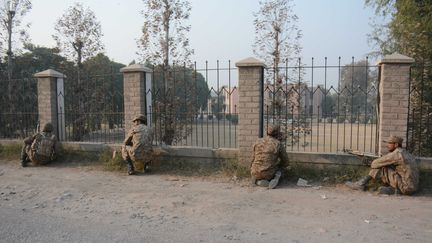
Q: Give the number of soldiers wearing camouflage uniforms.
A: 4